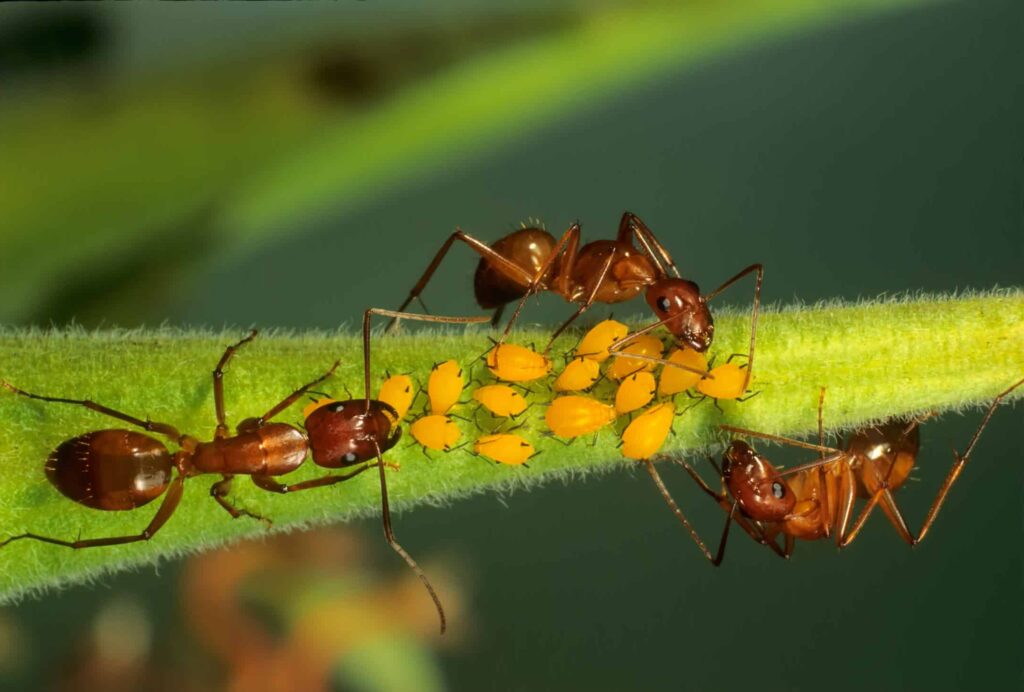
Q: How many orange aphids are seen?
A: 15